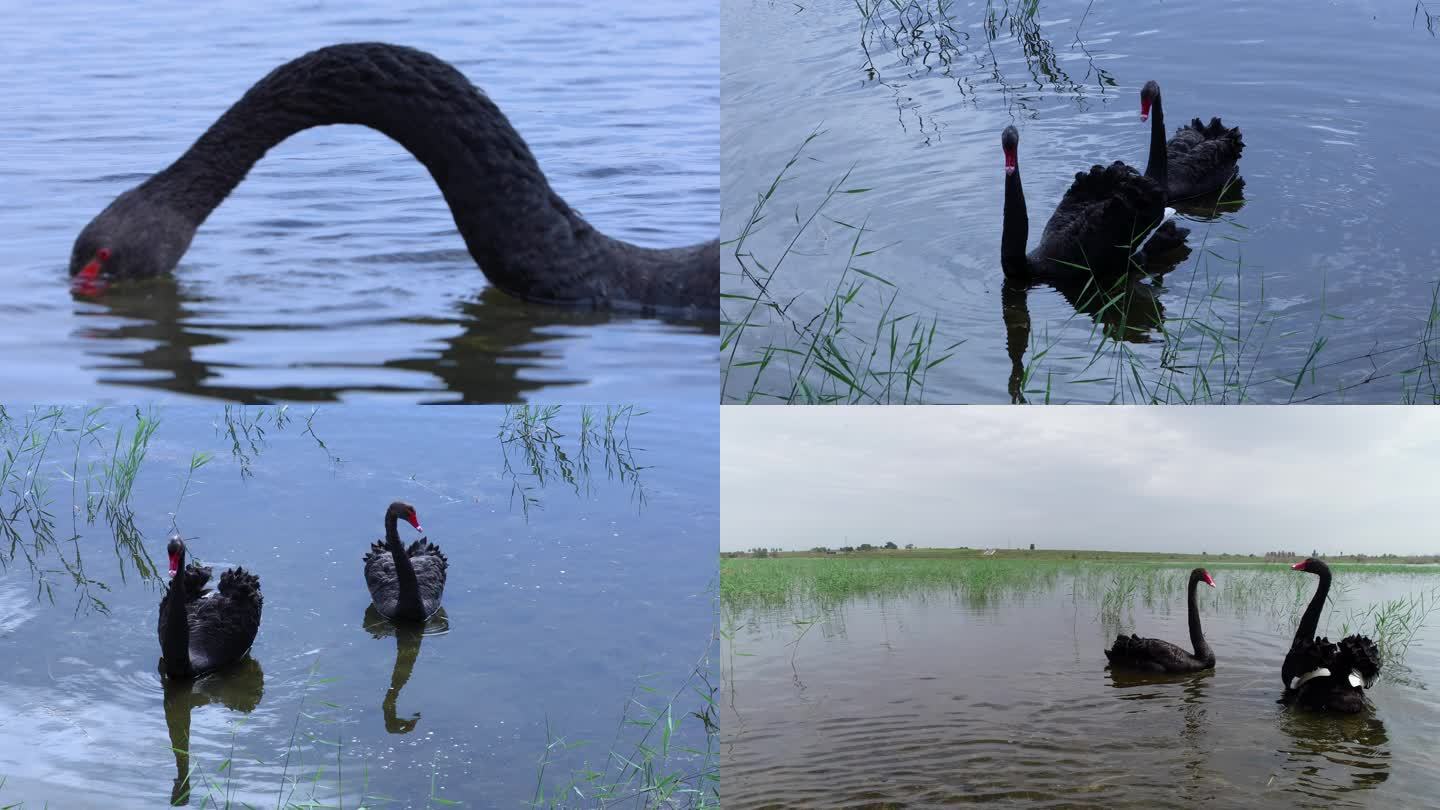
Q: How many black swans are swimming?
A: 7